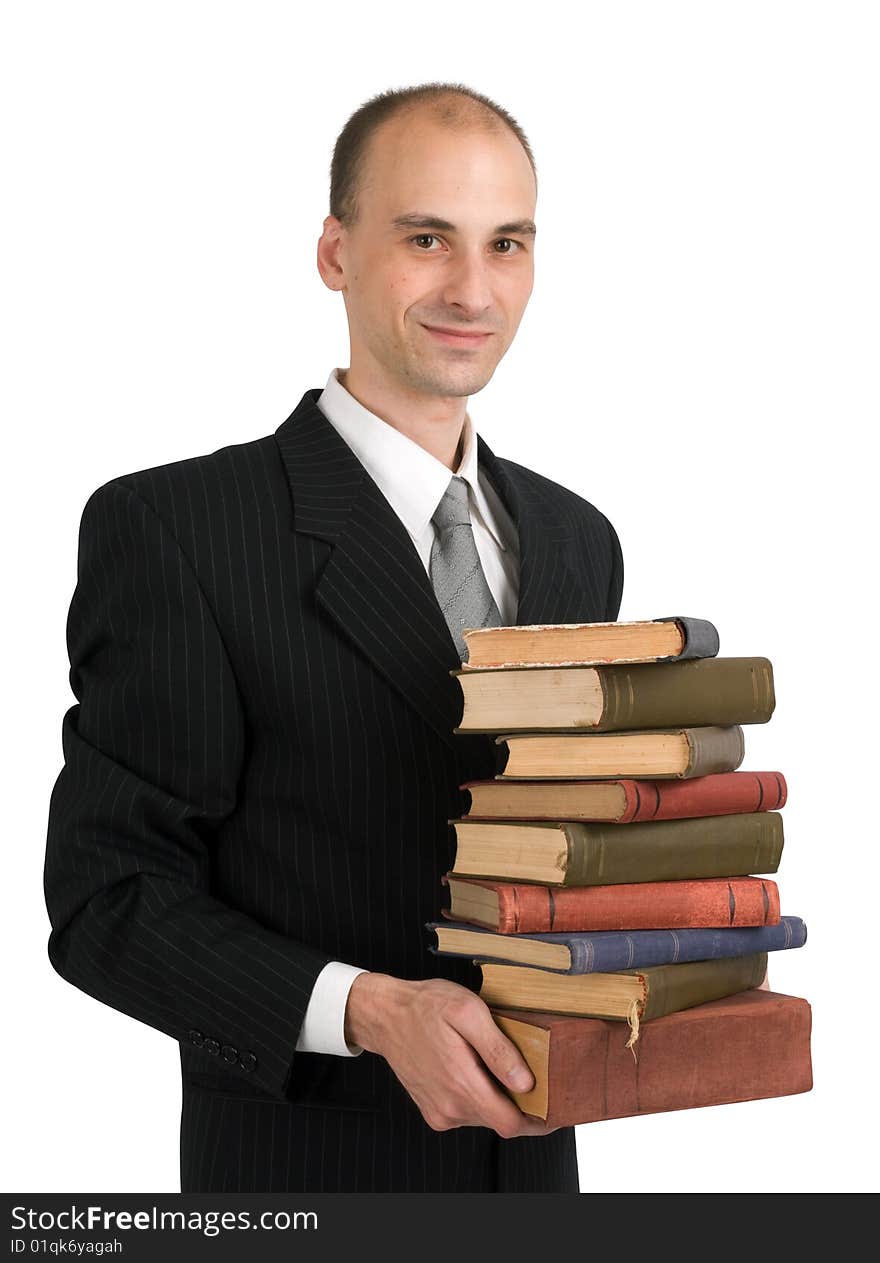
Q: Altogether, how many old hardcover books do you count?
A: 9